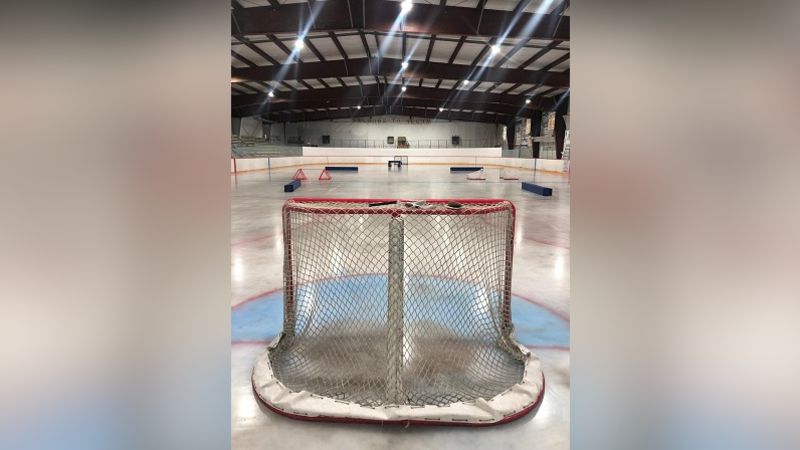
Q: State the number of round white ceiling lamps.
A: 10